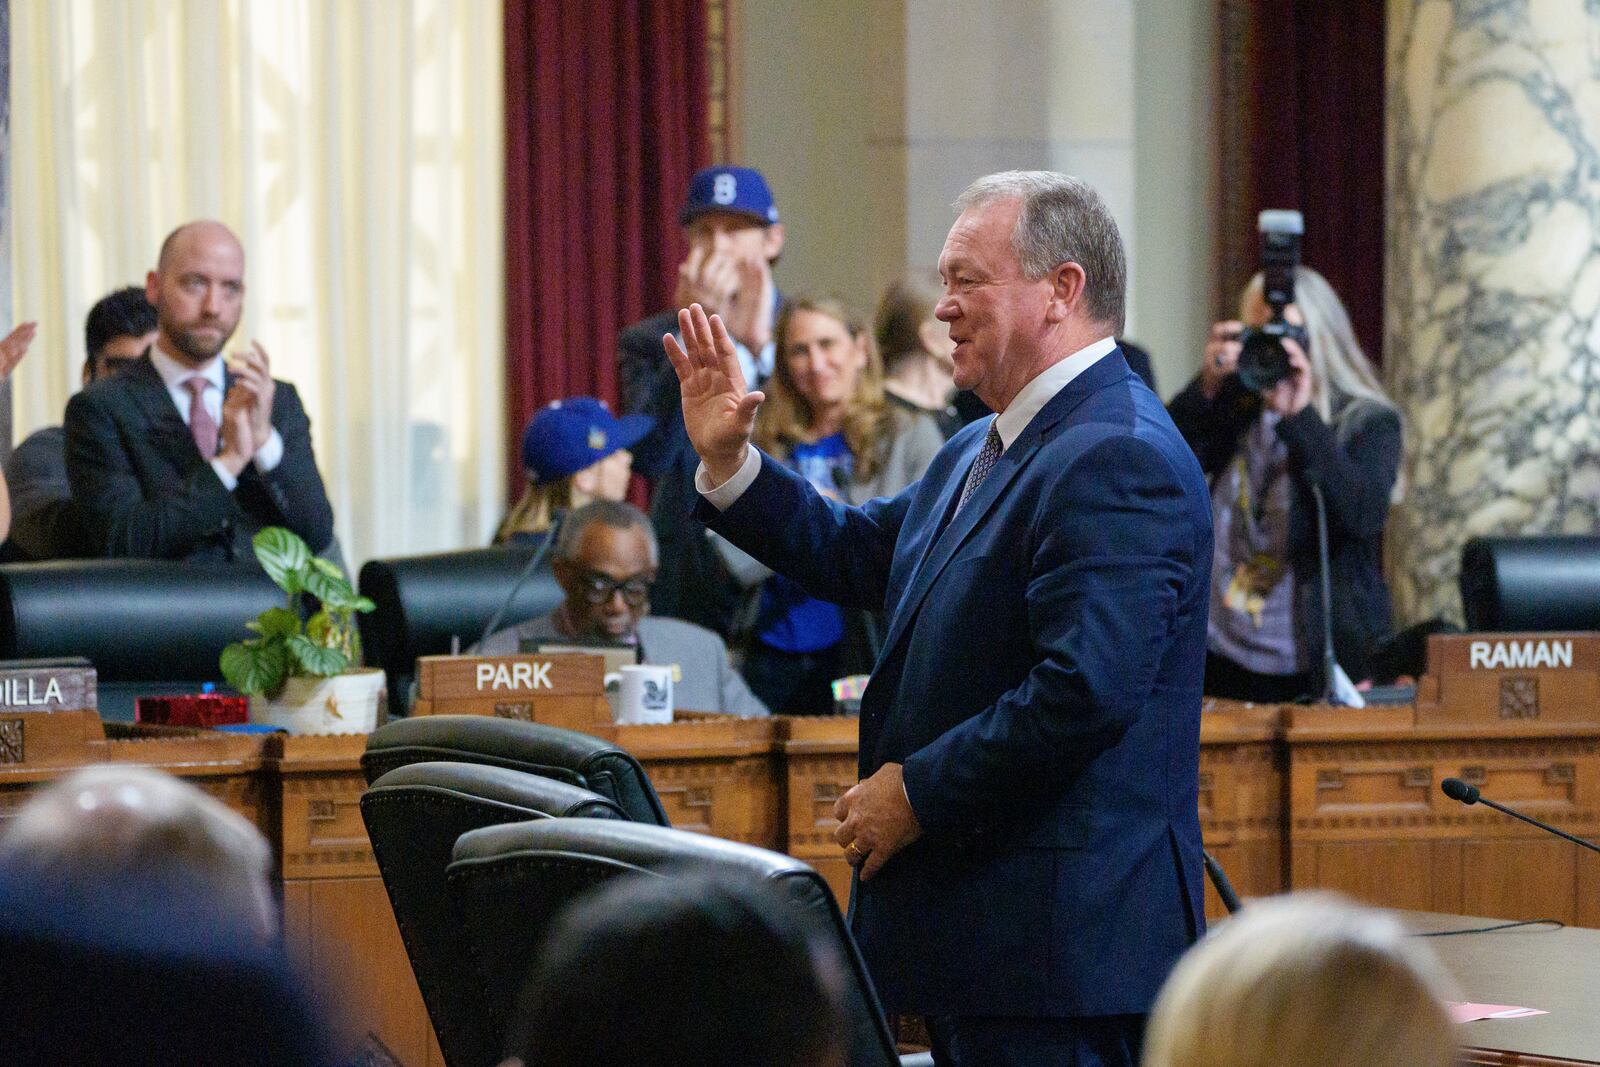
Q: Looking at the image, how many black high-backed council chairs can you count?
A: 6